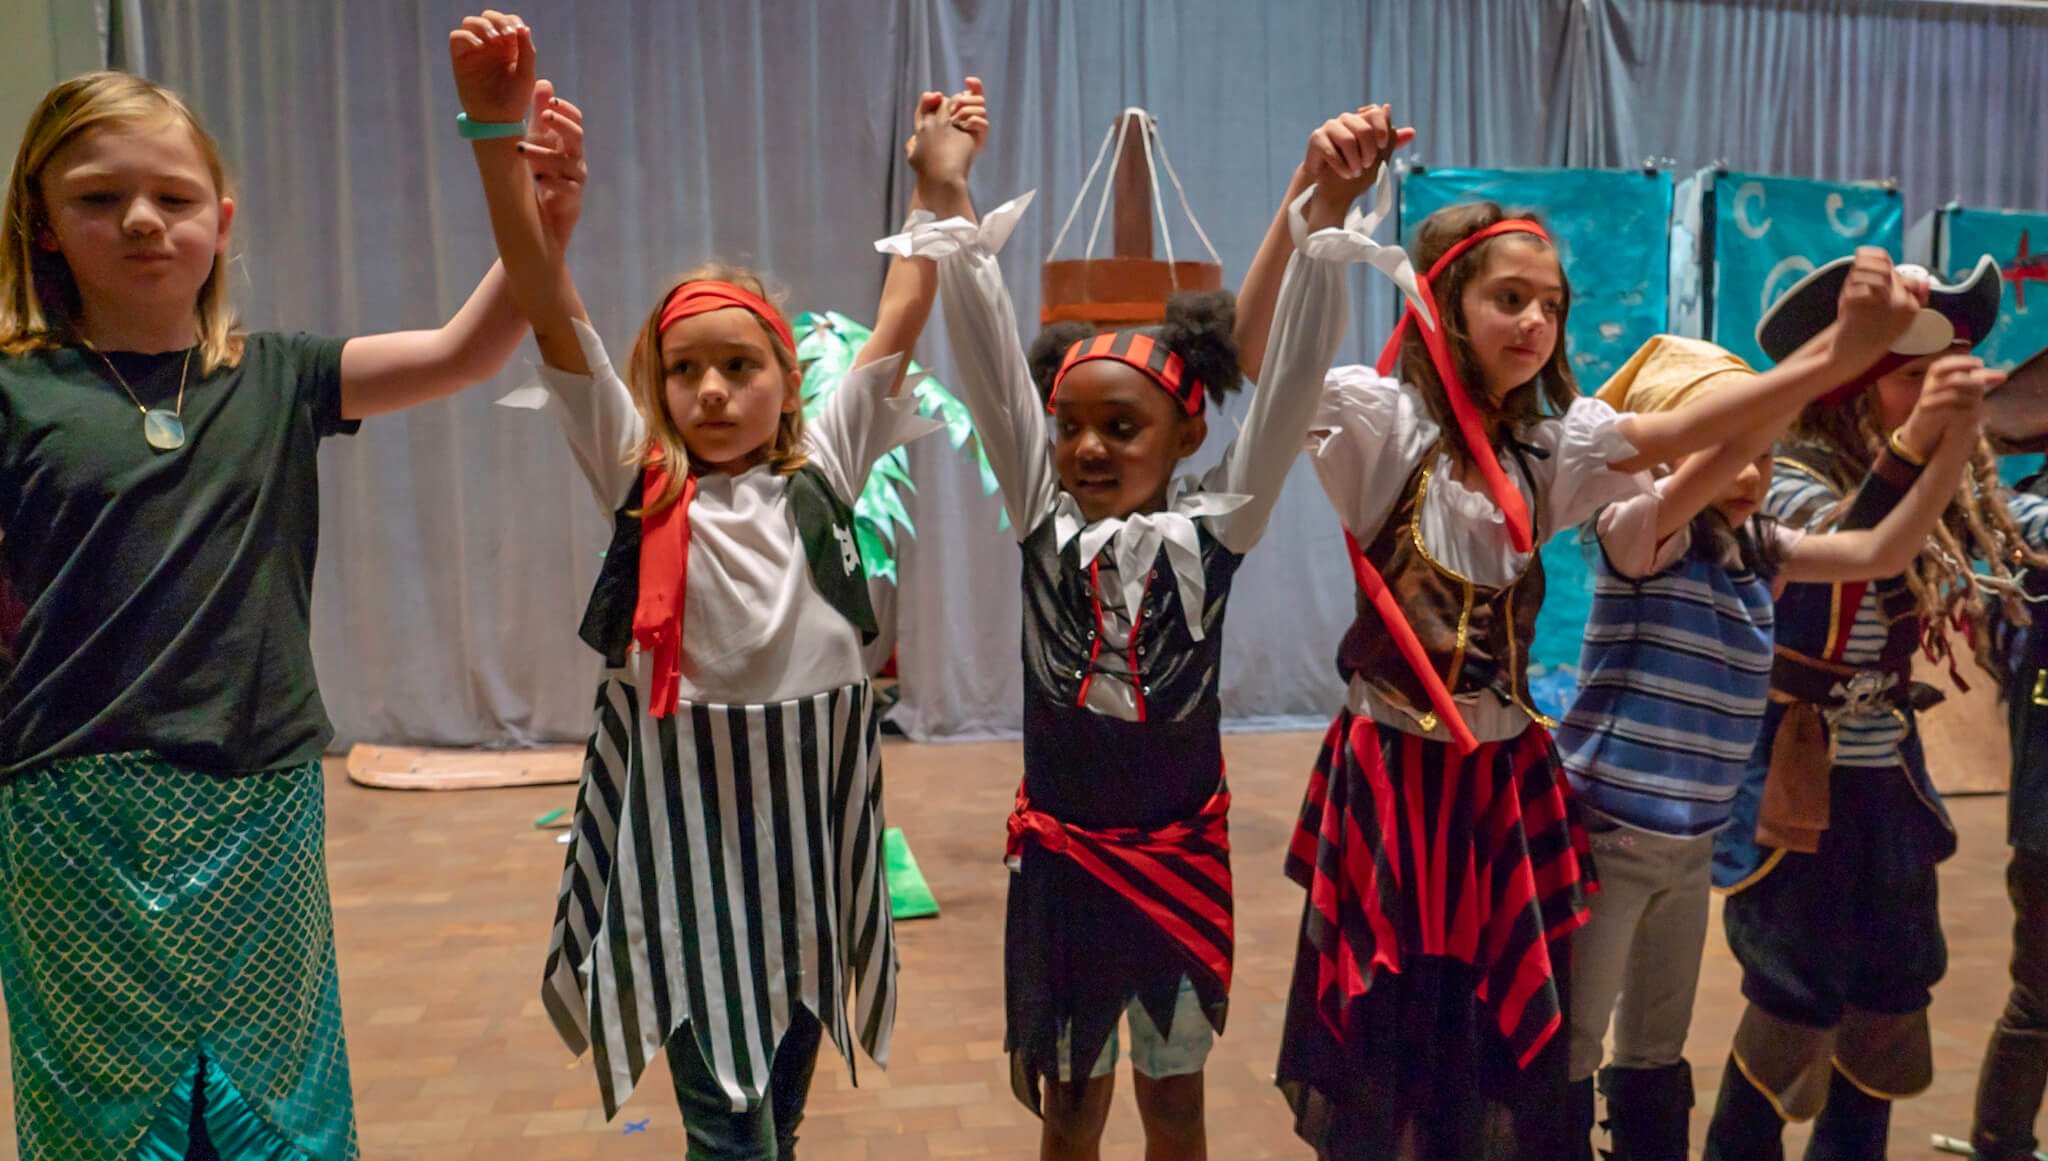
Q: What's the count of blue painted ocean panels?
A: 3